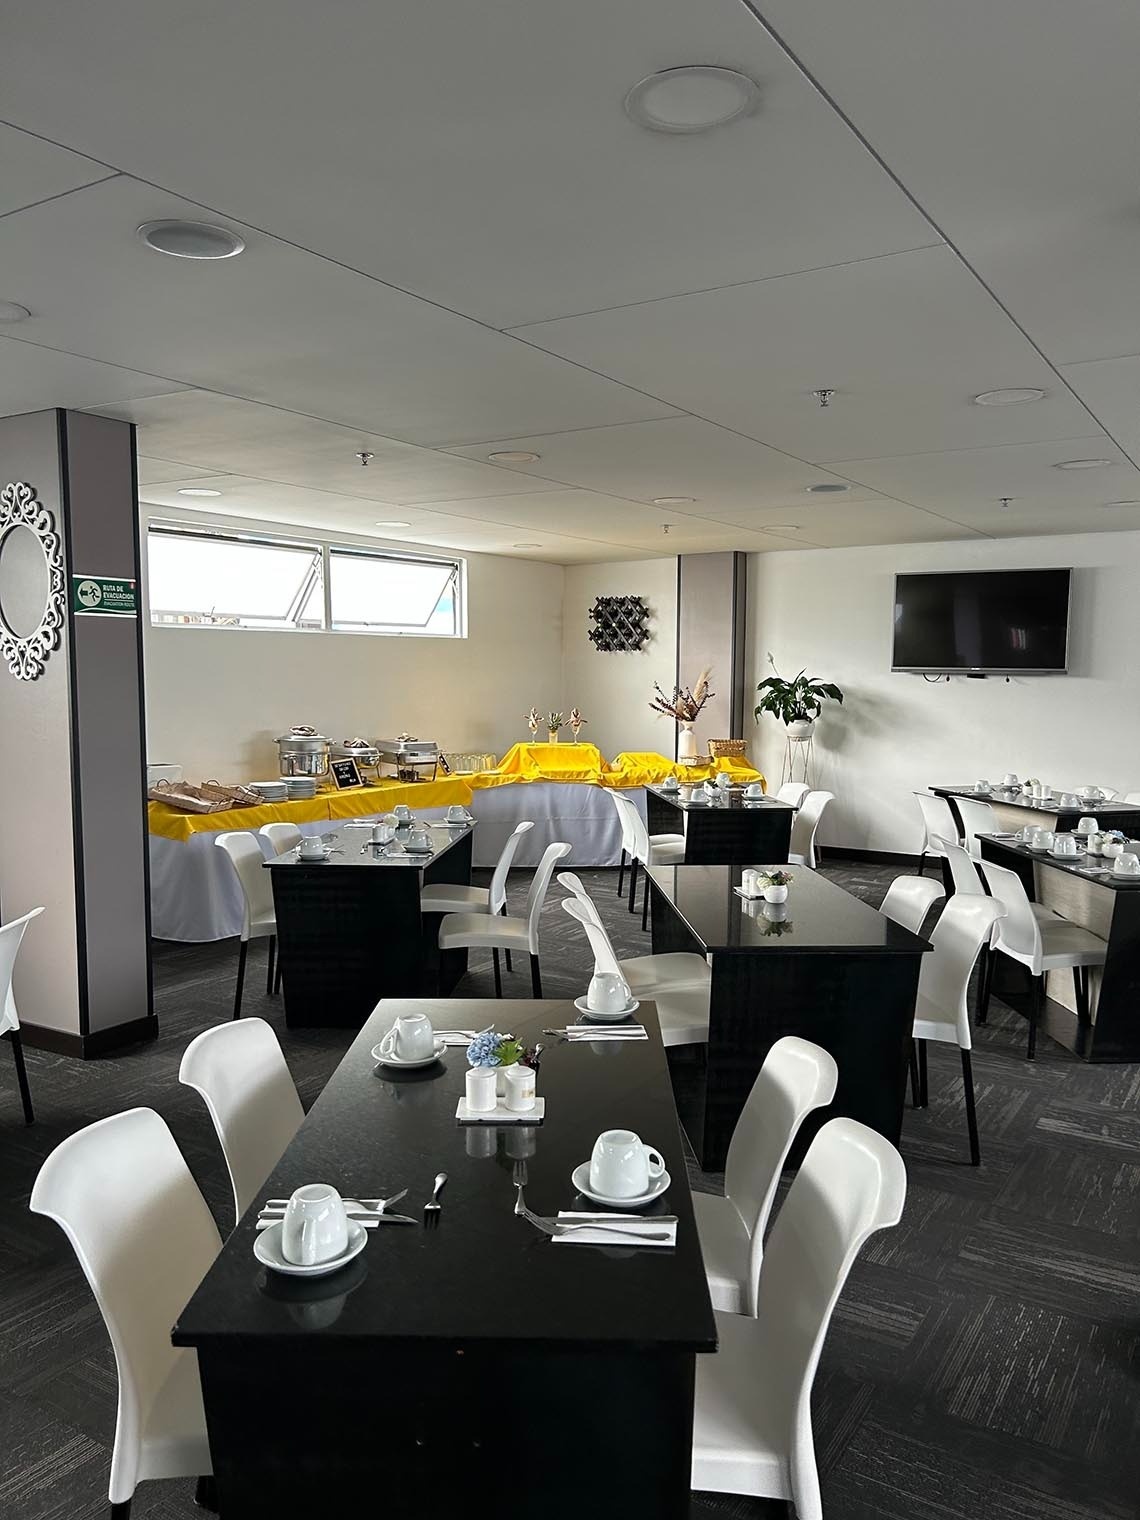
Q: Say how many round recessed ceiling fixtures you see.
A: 13